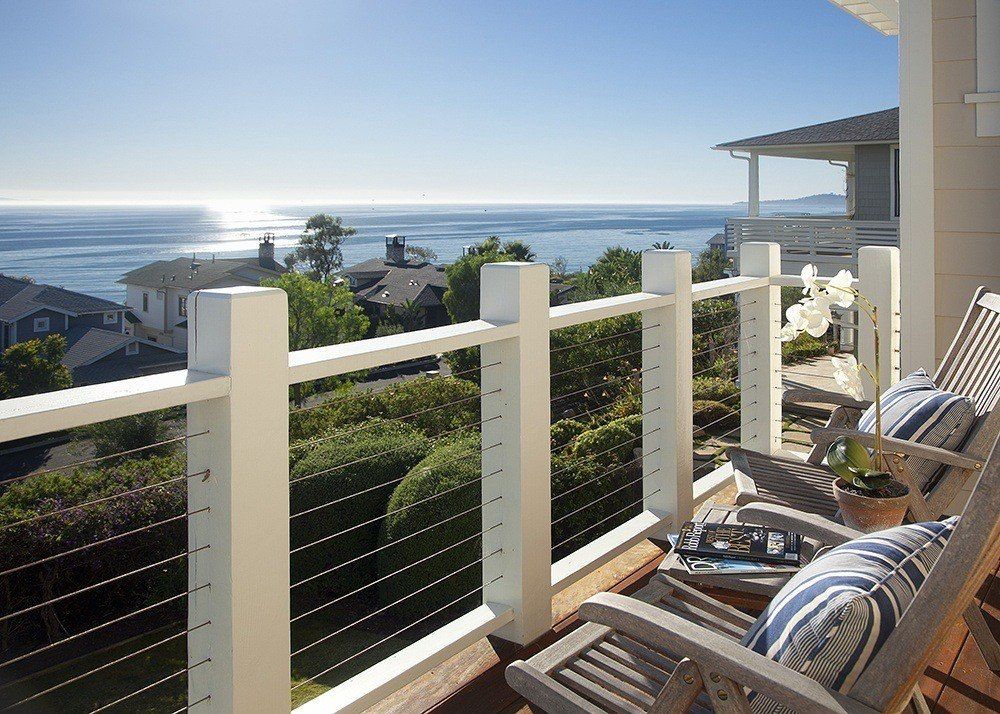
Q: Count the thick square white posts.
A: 5